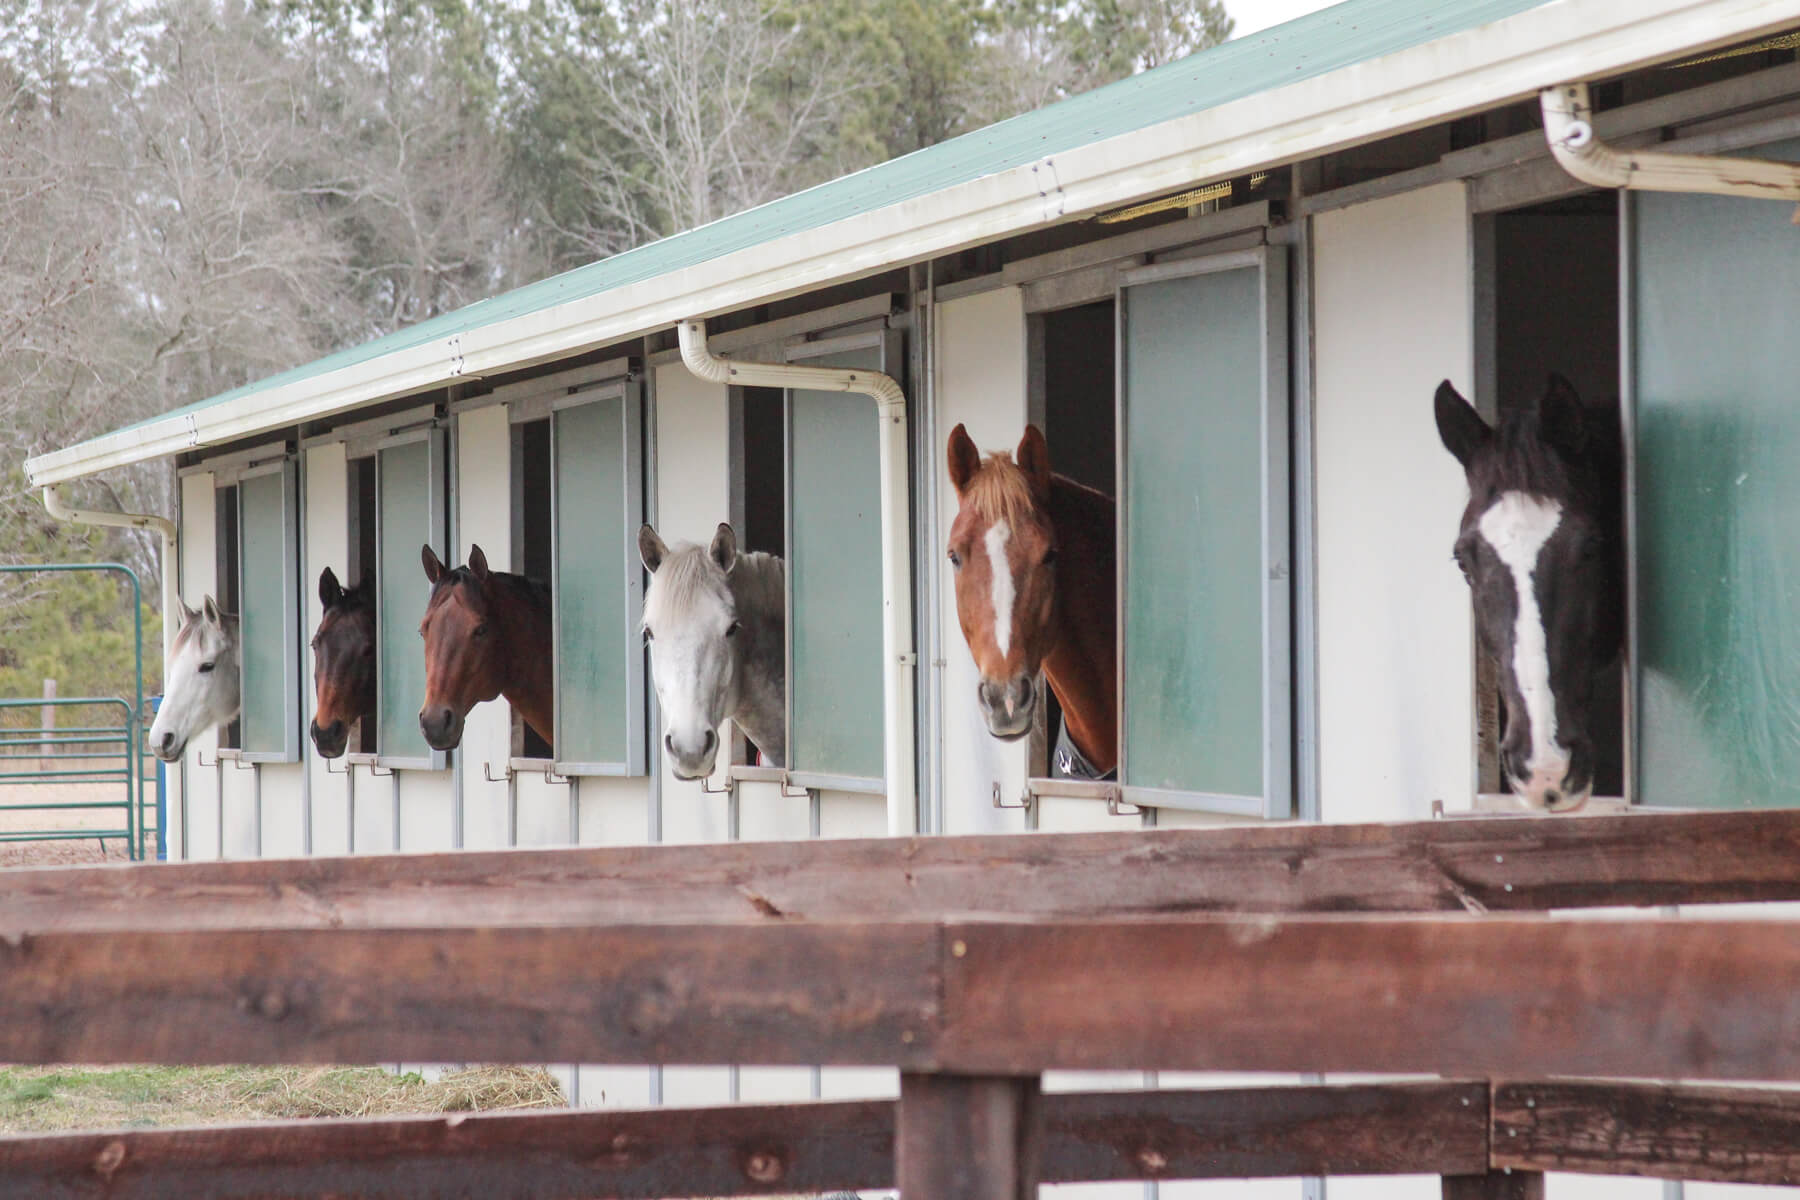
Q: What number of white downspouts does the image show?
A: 3